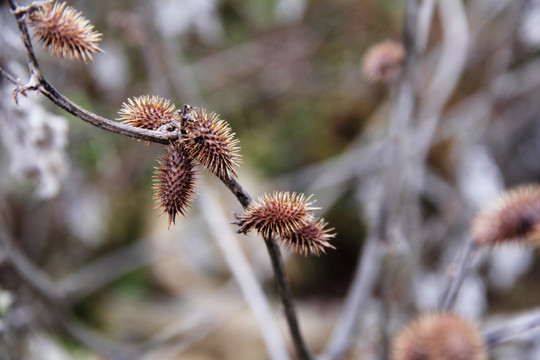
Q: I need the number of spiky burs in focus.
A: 6